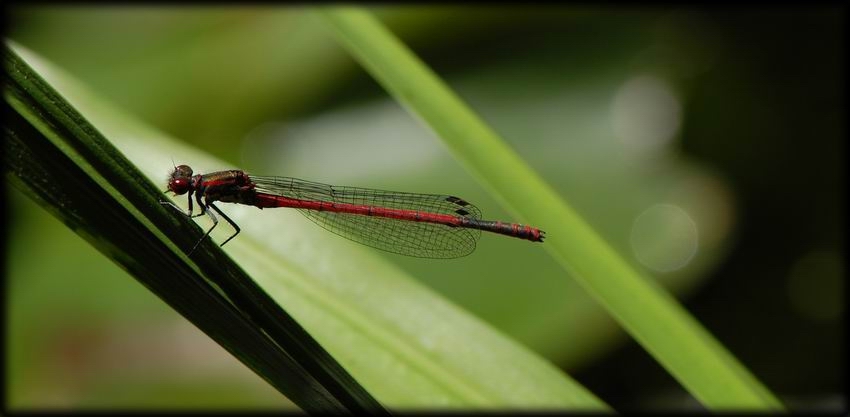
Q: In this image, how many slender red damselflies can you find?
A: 1